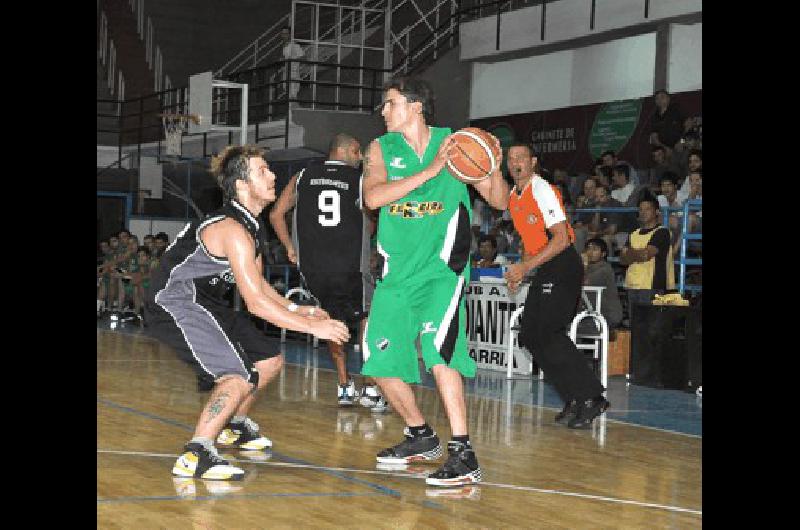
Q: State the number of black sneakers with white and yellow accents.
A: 2